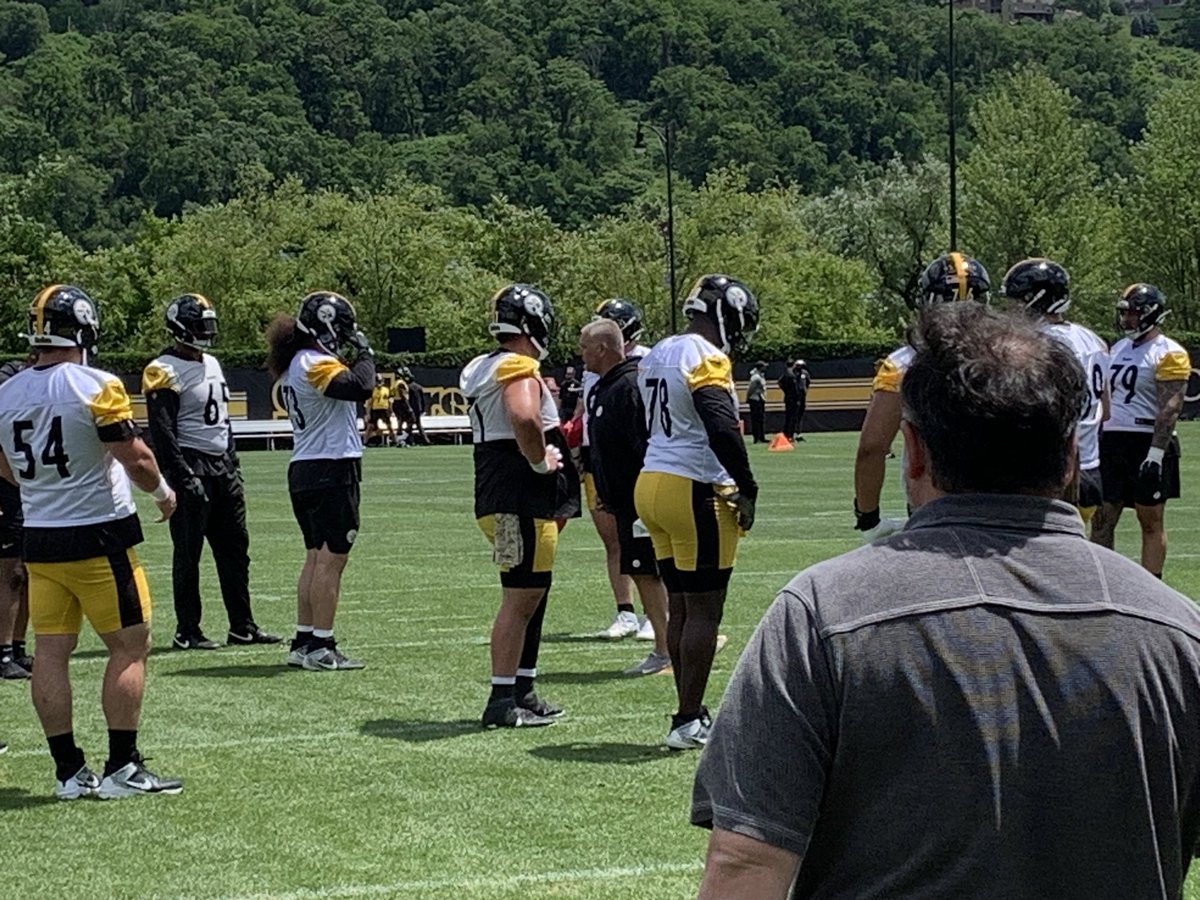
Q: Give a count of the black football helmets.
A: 9